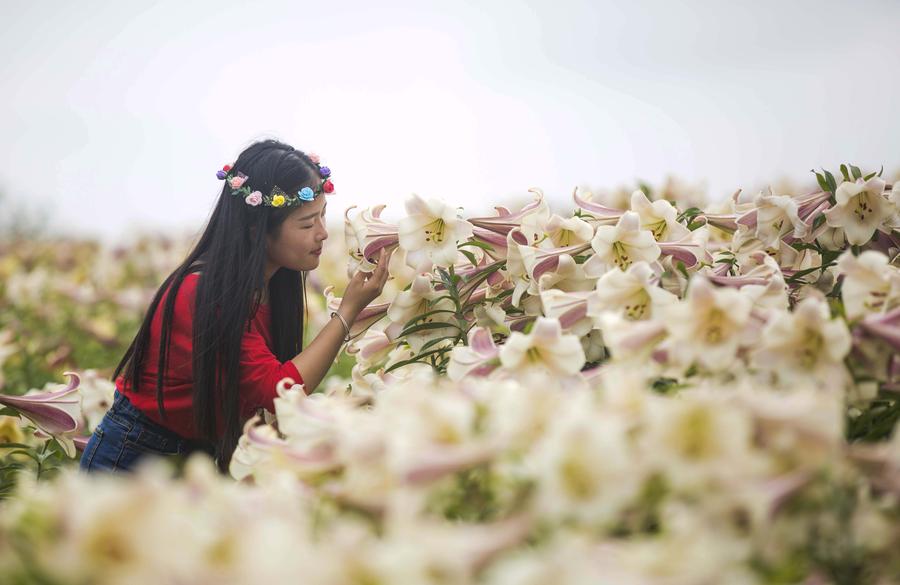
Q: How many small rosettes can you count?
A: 9